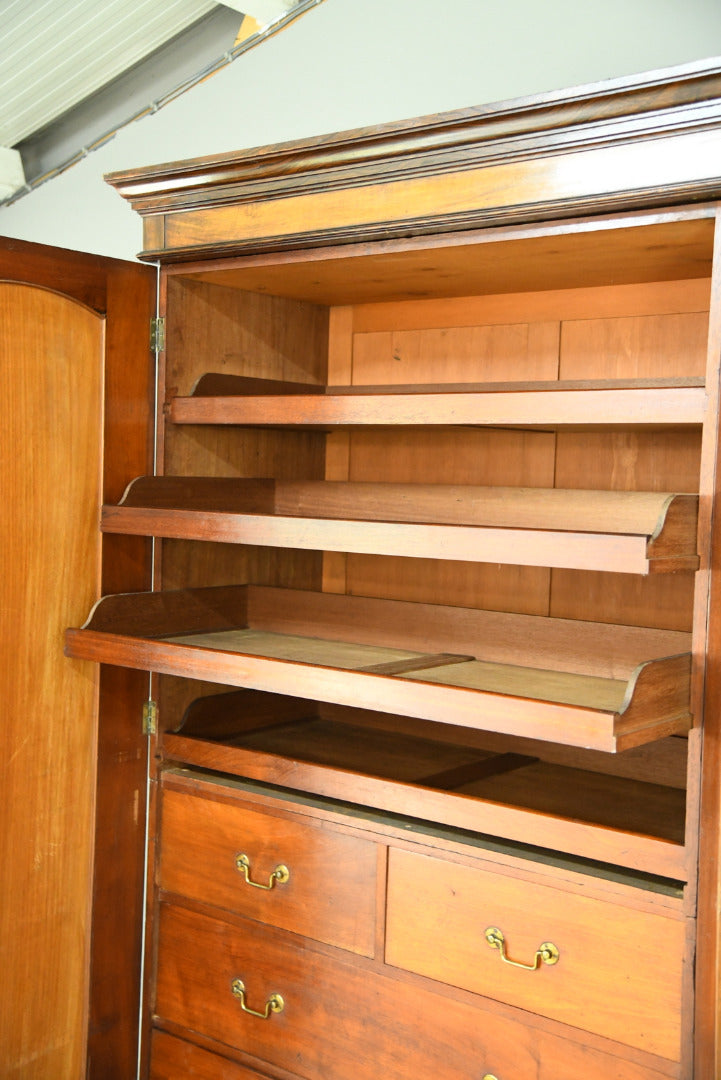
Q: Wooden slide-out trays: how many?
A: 4